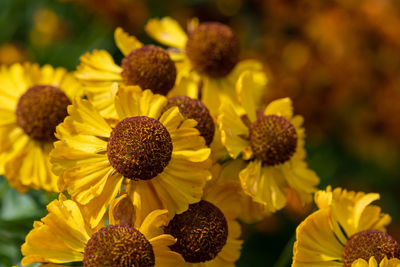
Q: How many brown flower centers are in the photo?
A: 9